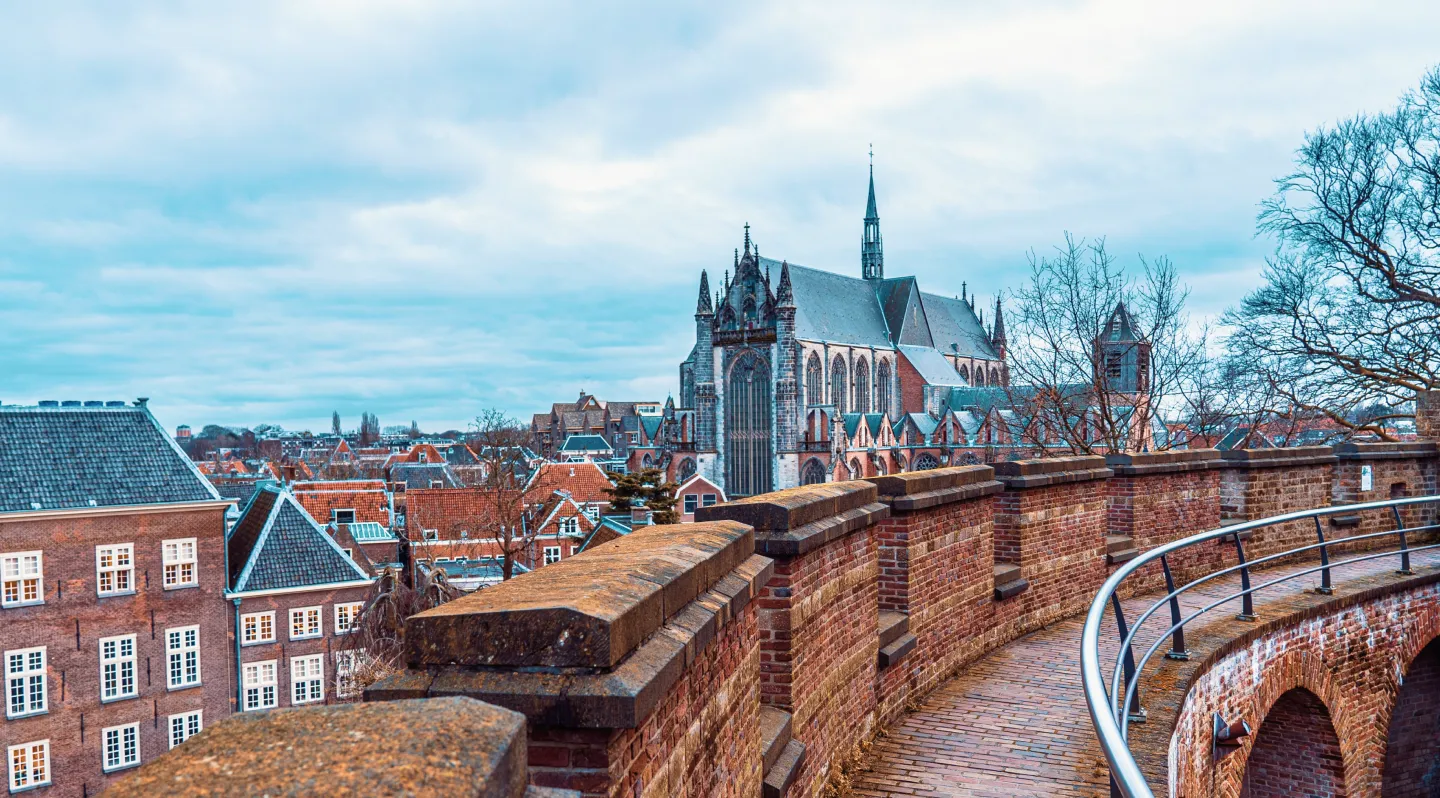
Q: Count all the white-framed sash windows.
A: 15